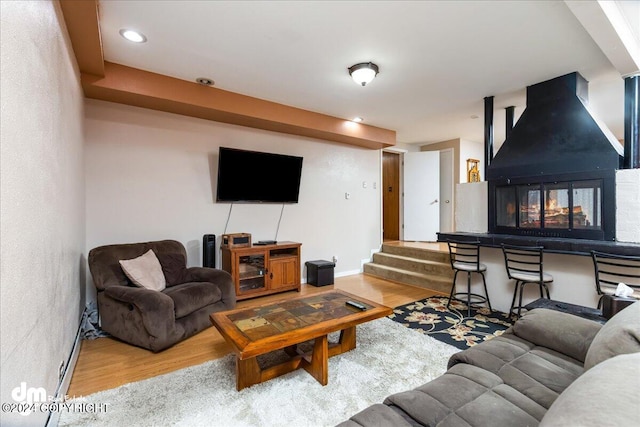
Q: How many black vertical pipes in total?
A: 3